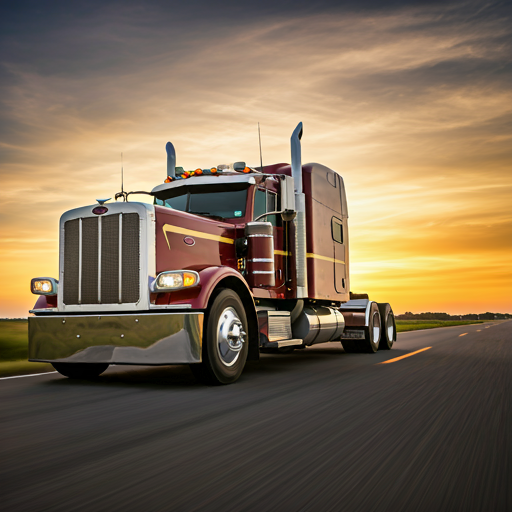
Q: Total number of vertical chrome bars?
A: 3